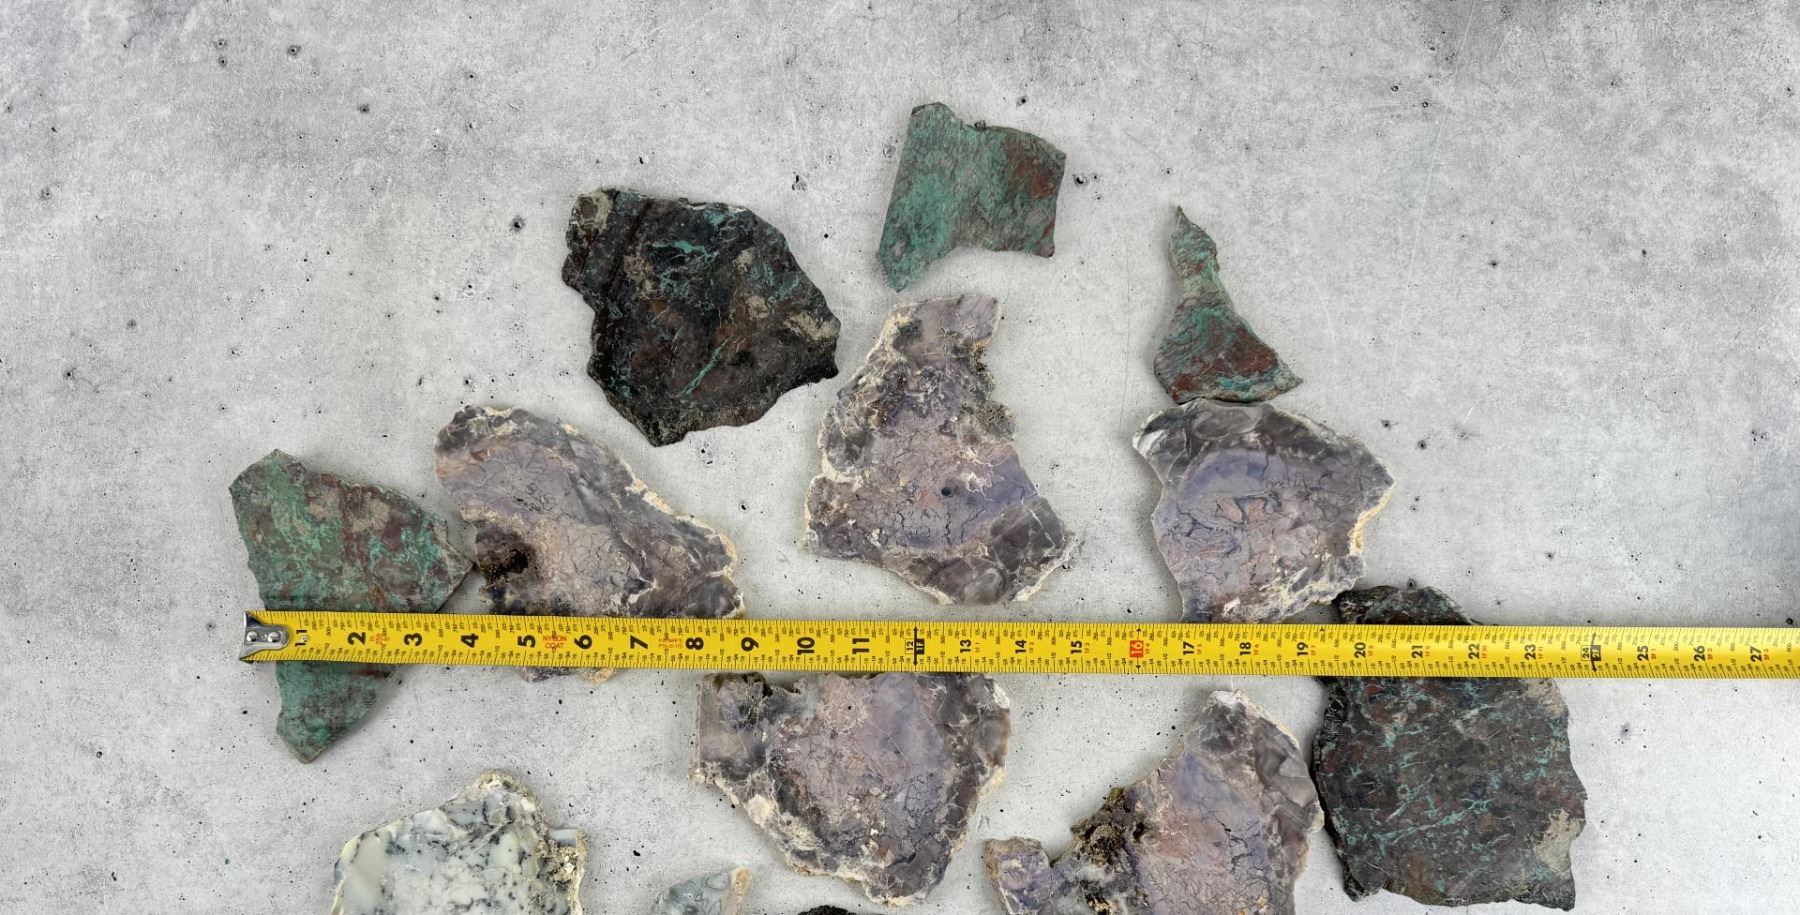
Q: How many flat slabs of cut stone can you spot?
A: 13